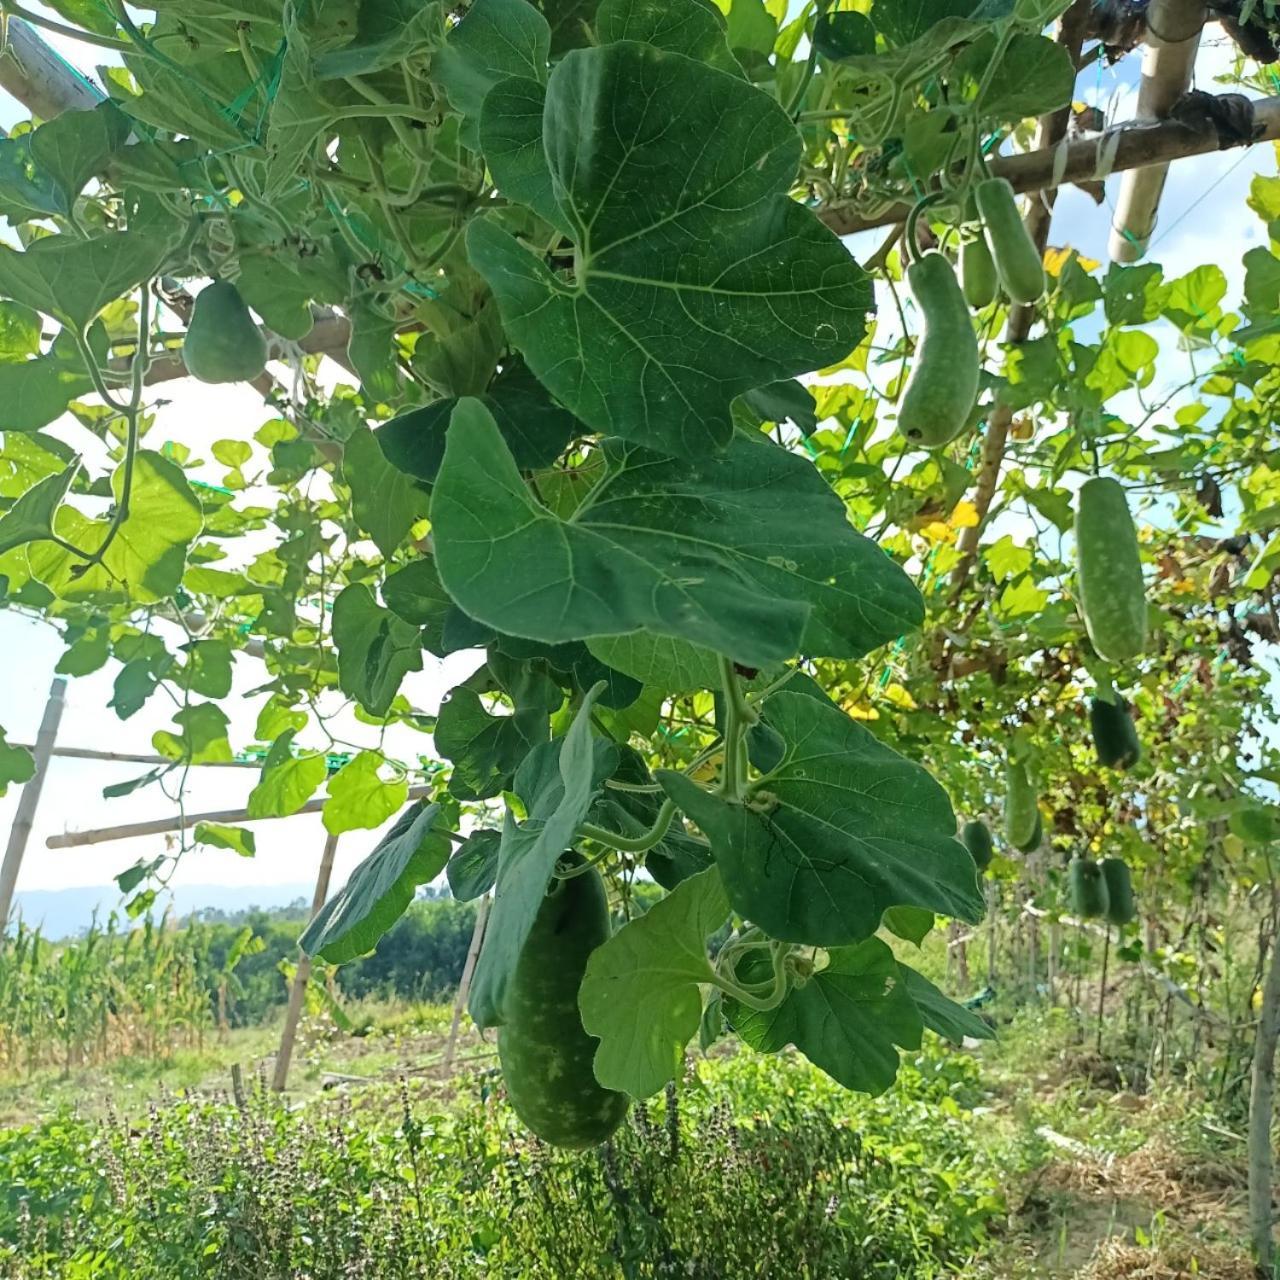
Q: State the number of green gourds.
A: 12